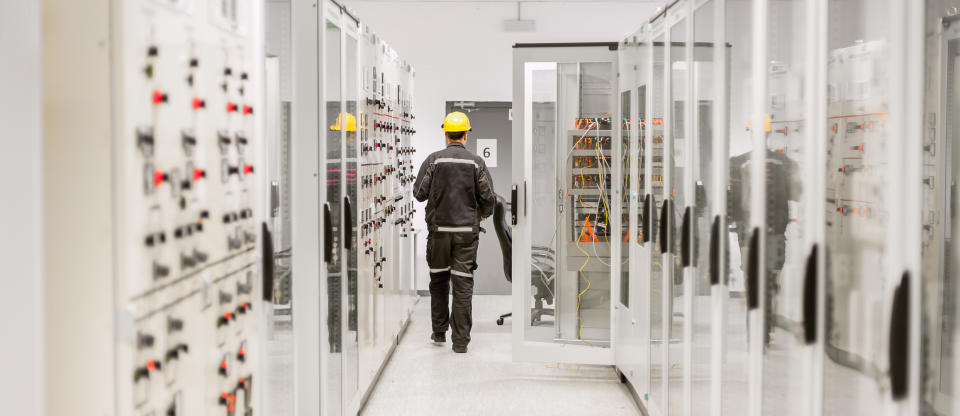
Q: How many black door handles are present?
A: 11